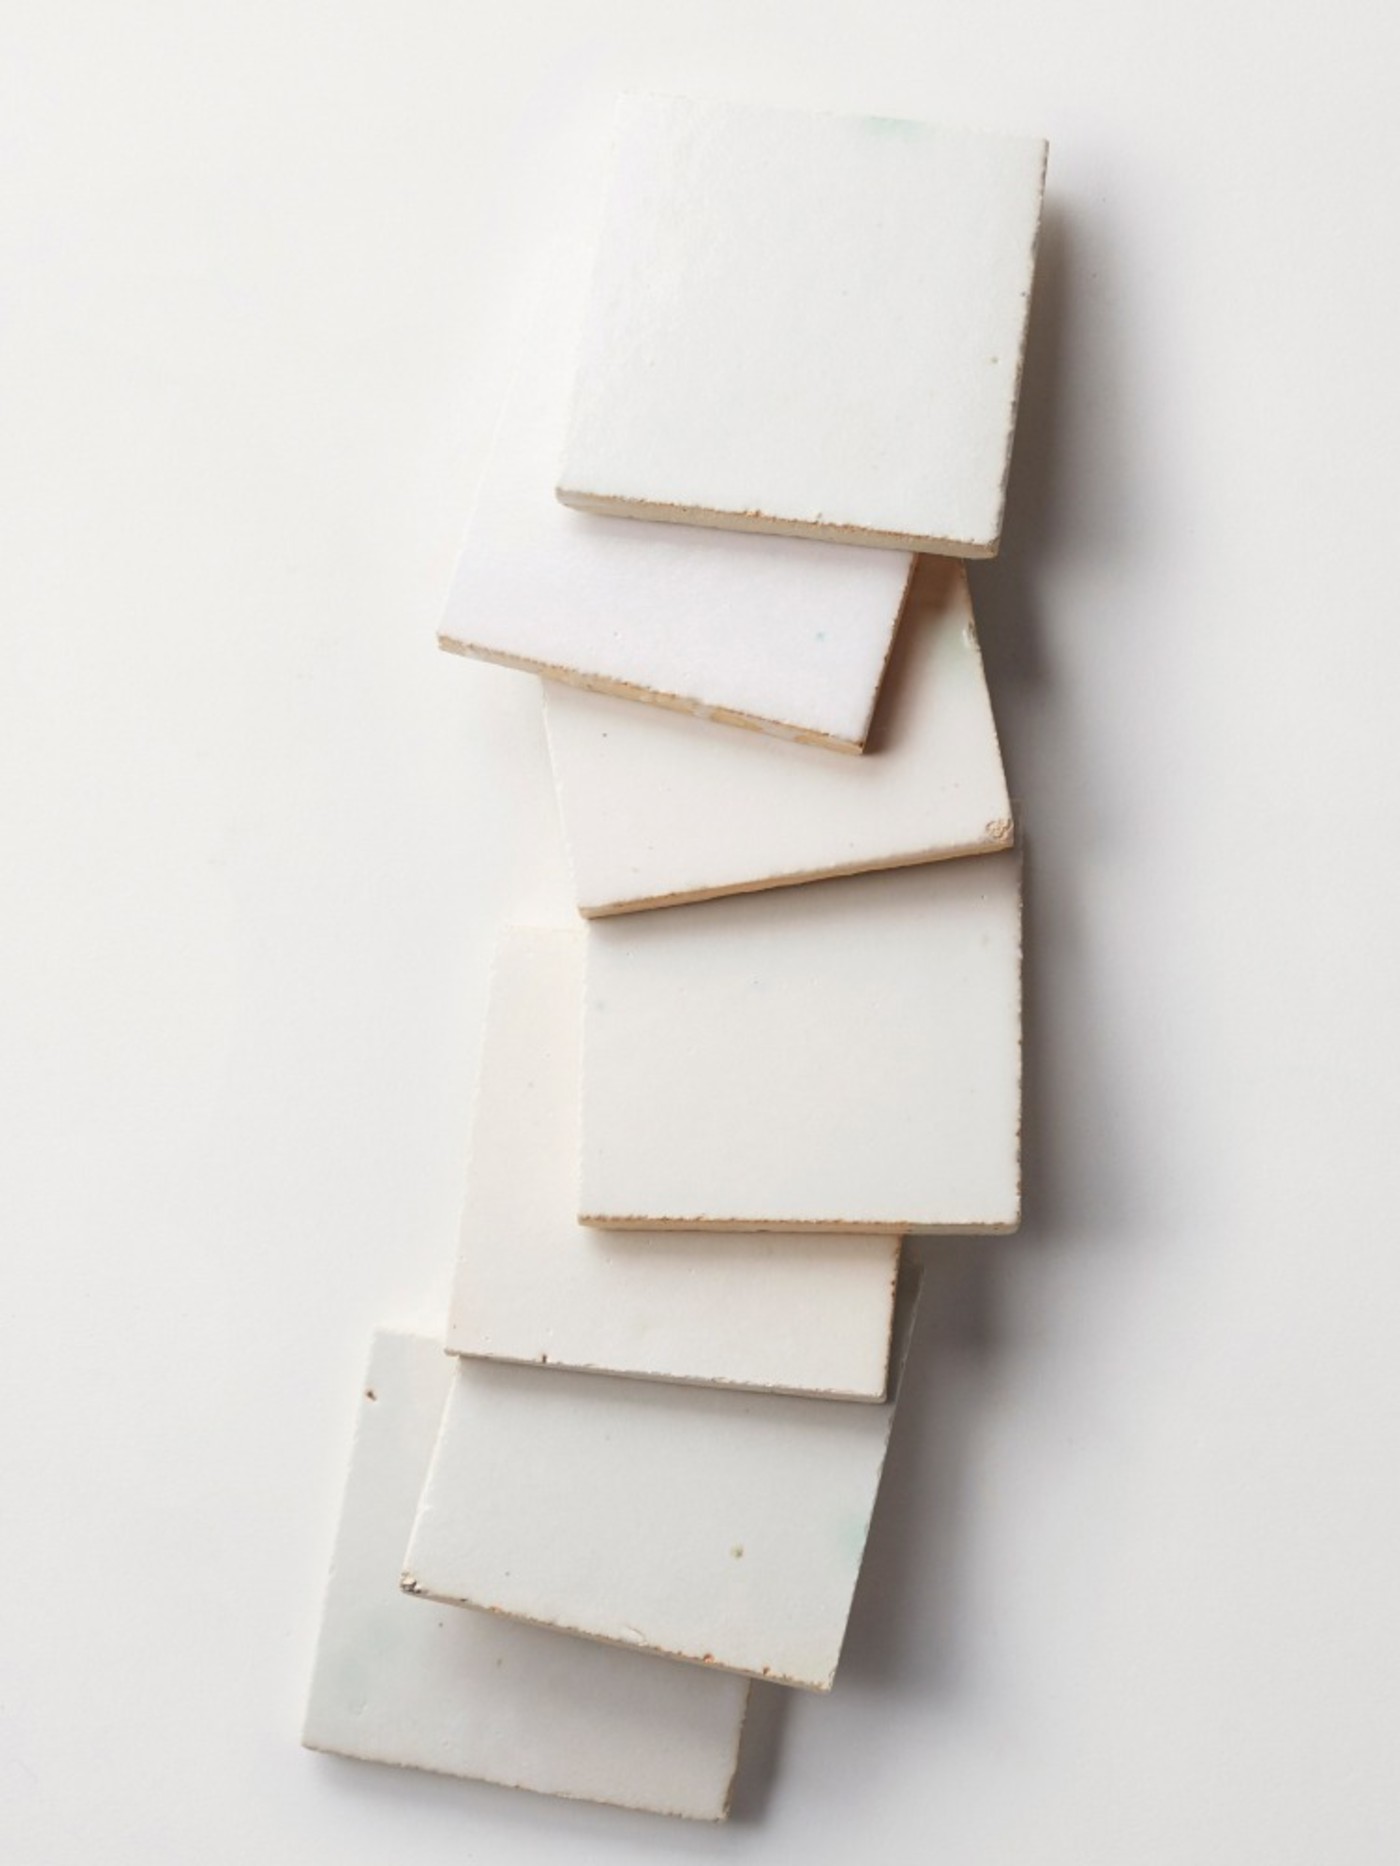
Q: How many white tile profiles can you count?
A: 7